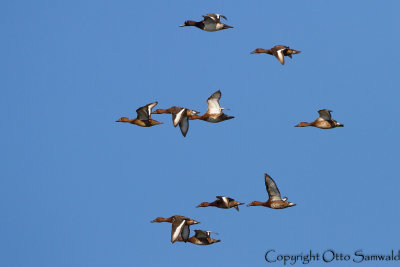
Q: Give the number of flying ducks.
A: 10